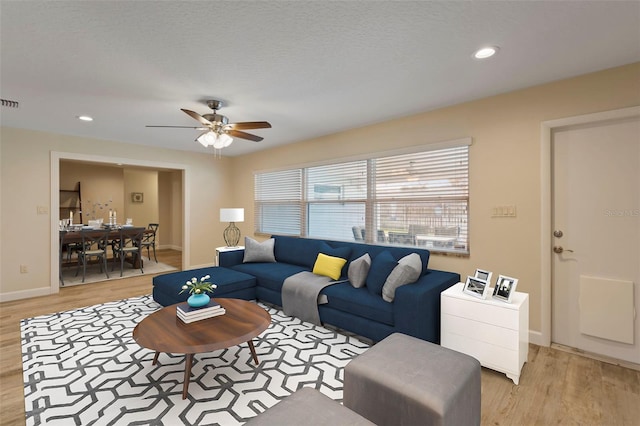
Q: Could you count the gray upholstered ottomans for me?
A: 2